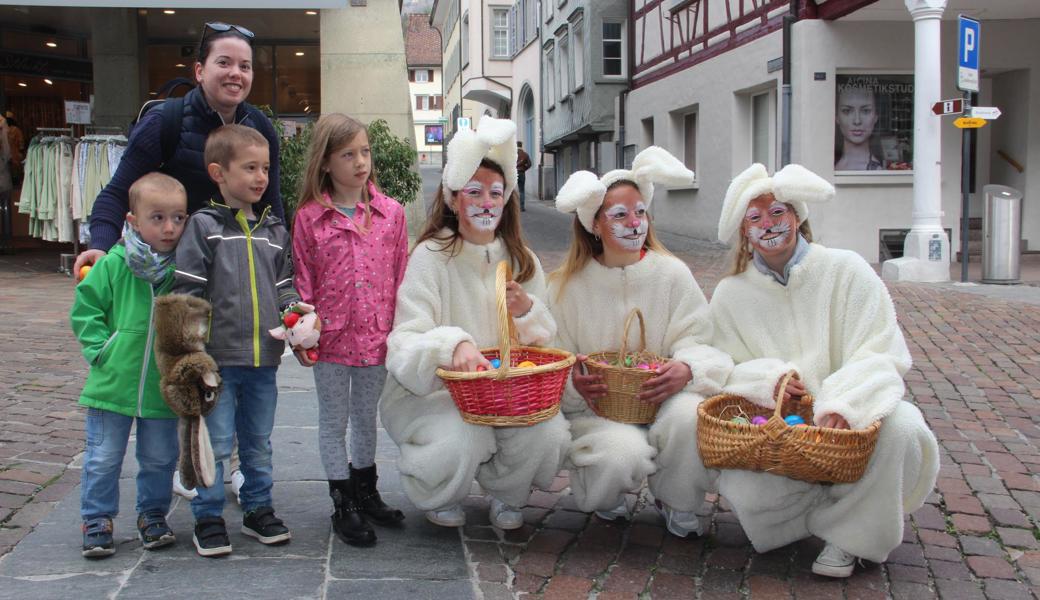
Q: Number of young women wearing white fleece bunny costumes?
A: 3